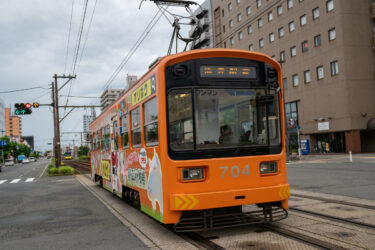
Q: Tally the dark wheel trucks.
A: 2